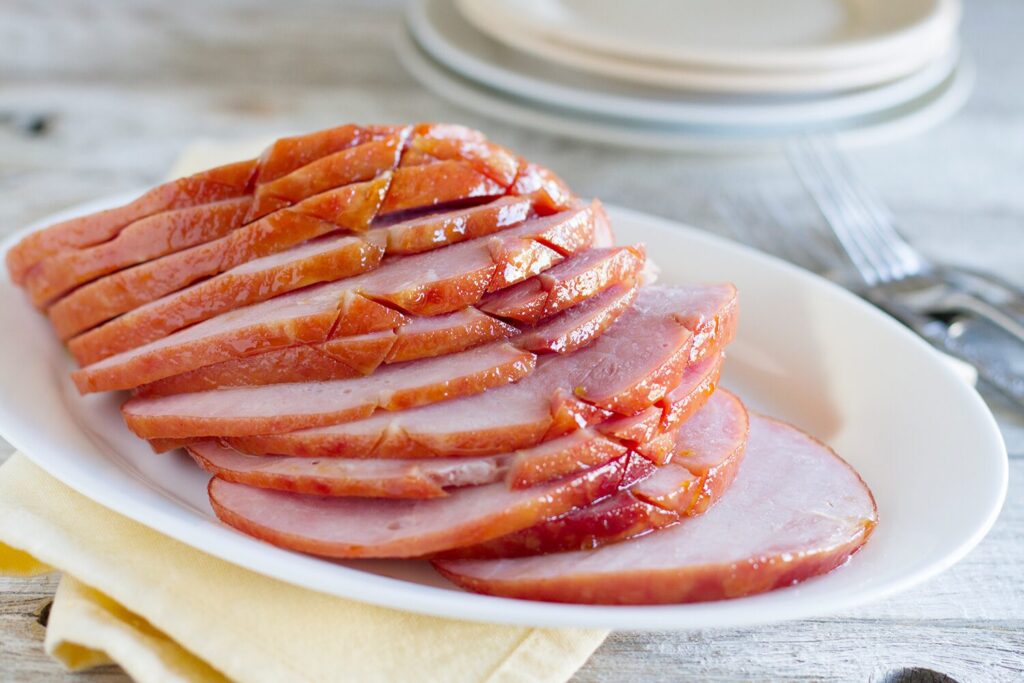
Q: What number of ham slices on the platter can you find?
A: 12